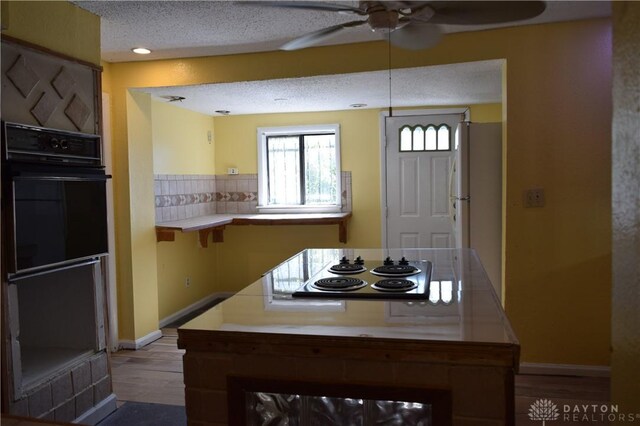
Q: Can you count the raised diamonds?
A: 4